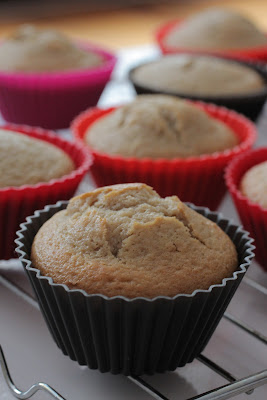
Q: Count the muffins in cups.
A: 7